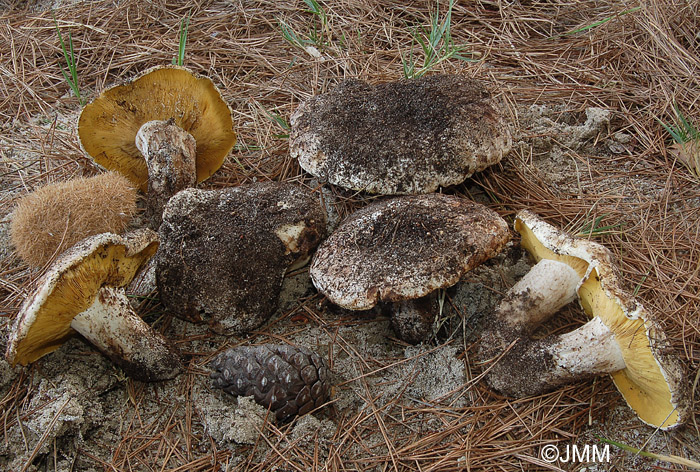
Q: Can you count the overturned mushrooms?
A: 4